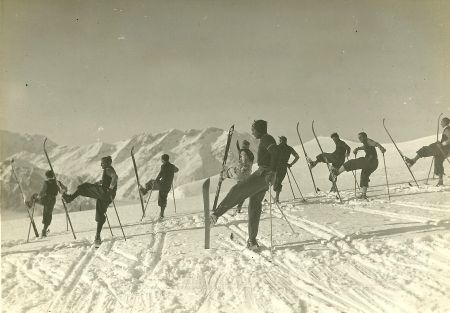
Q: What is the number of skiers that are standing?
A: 9